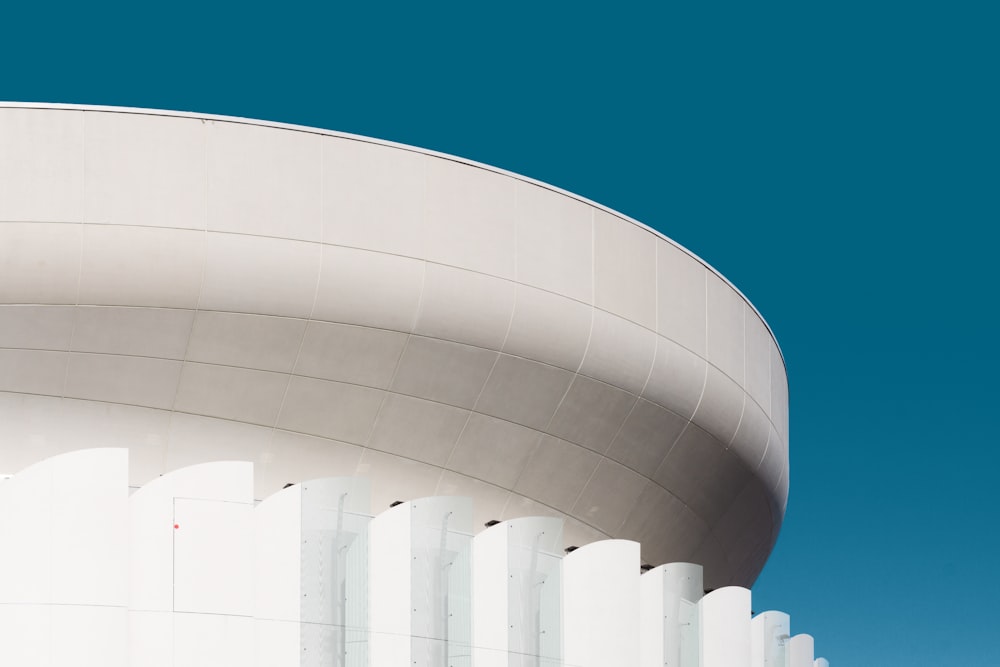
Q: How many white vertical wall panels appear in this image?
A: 11